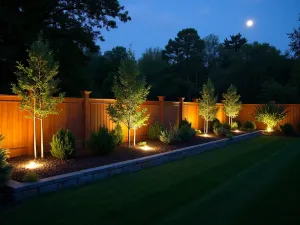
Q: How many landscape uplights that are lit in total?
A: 5